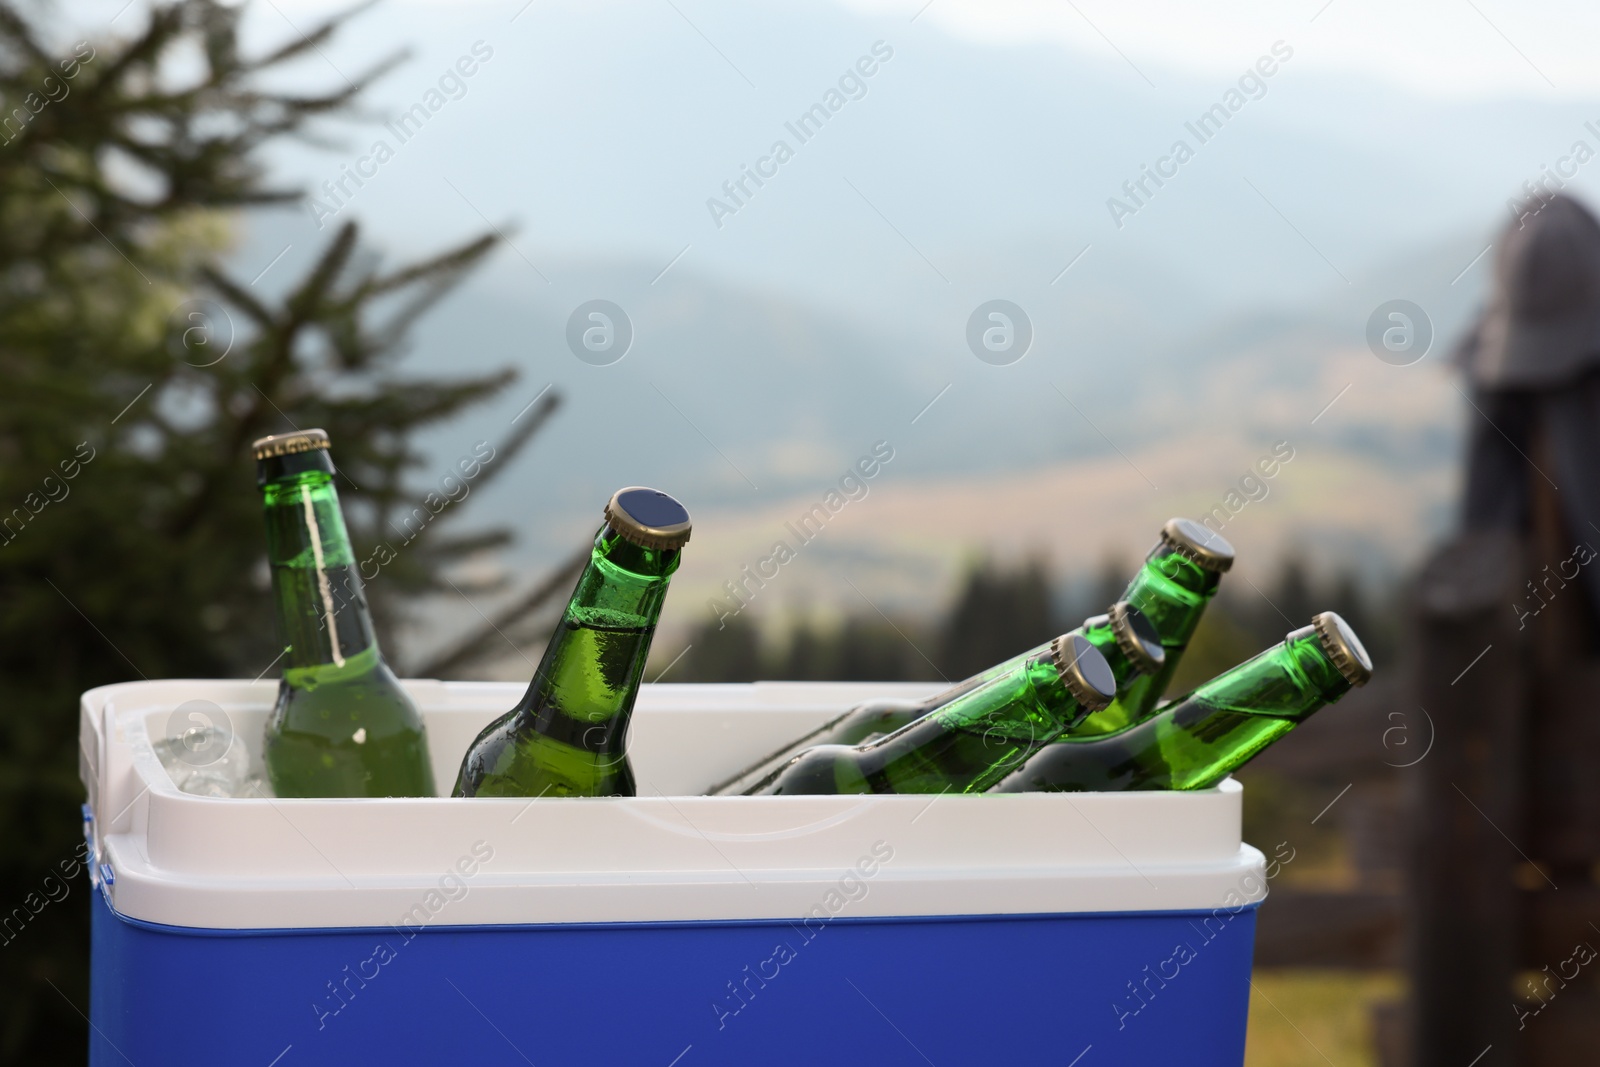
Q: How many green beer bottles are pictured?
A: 6